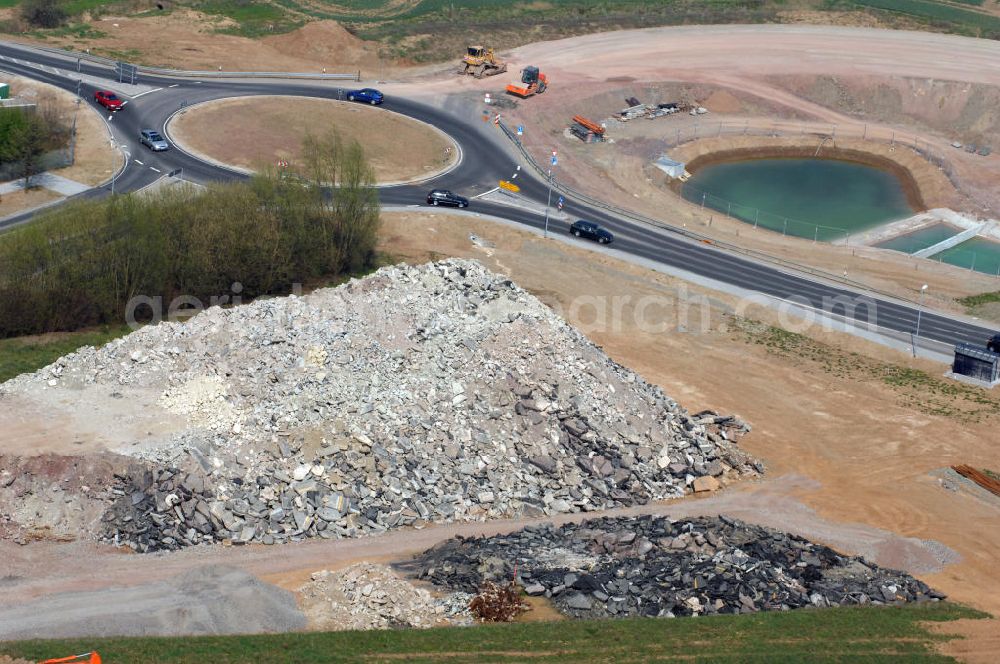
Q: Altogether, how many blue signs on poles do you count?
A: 3